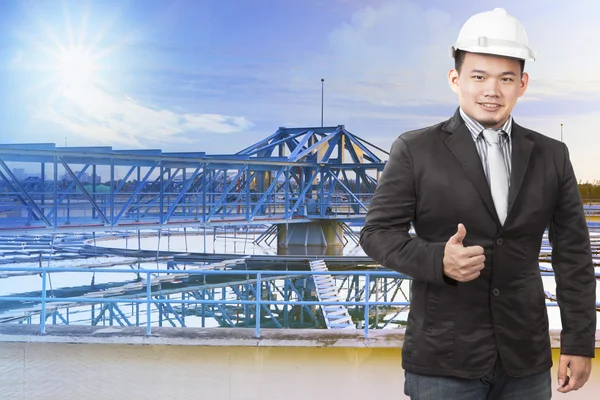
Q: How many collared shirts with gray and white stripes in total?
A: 1